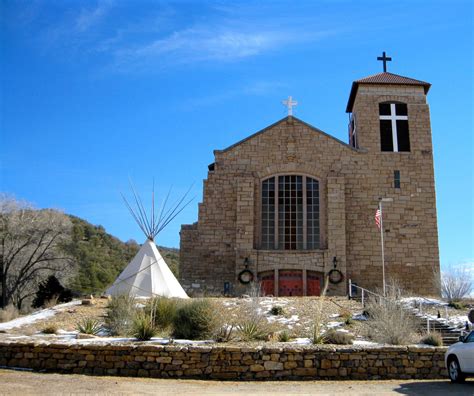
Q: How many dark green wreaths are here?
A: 2